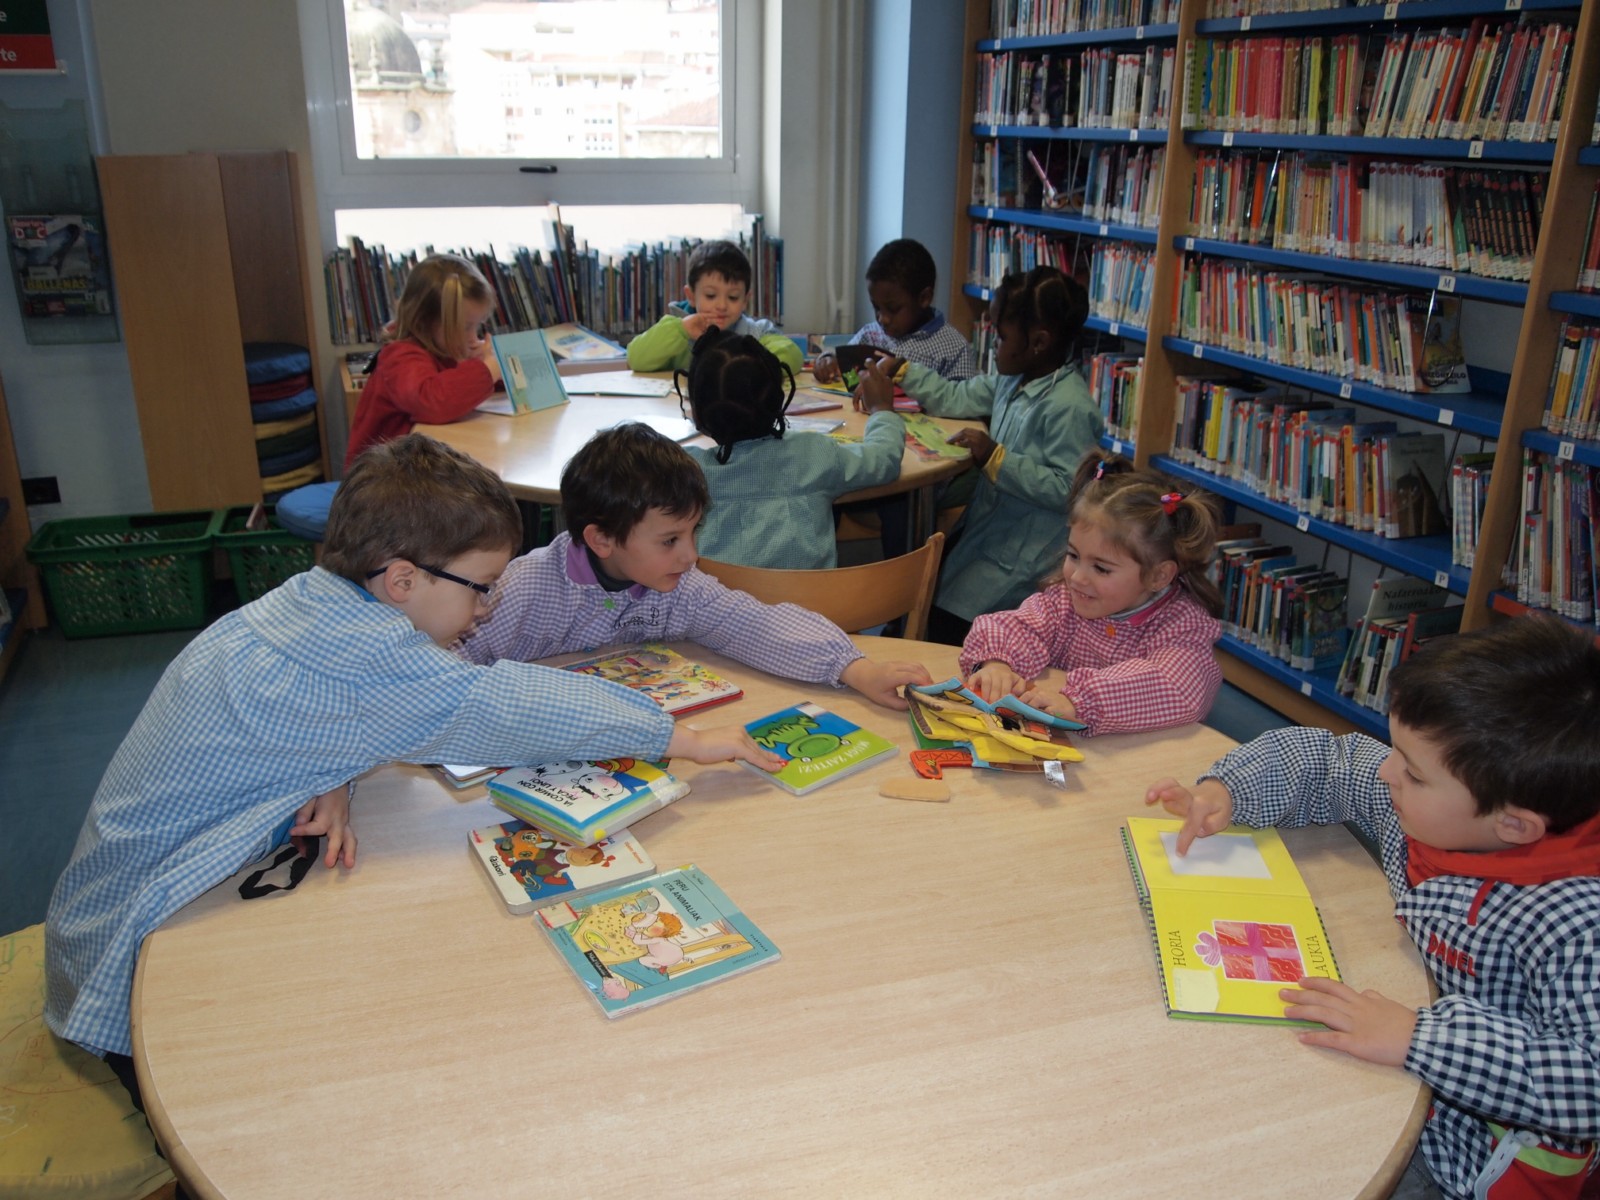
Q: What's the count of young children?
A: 9